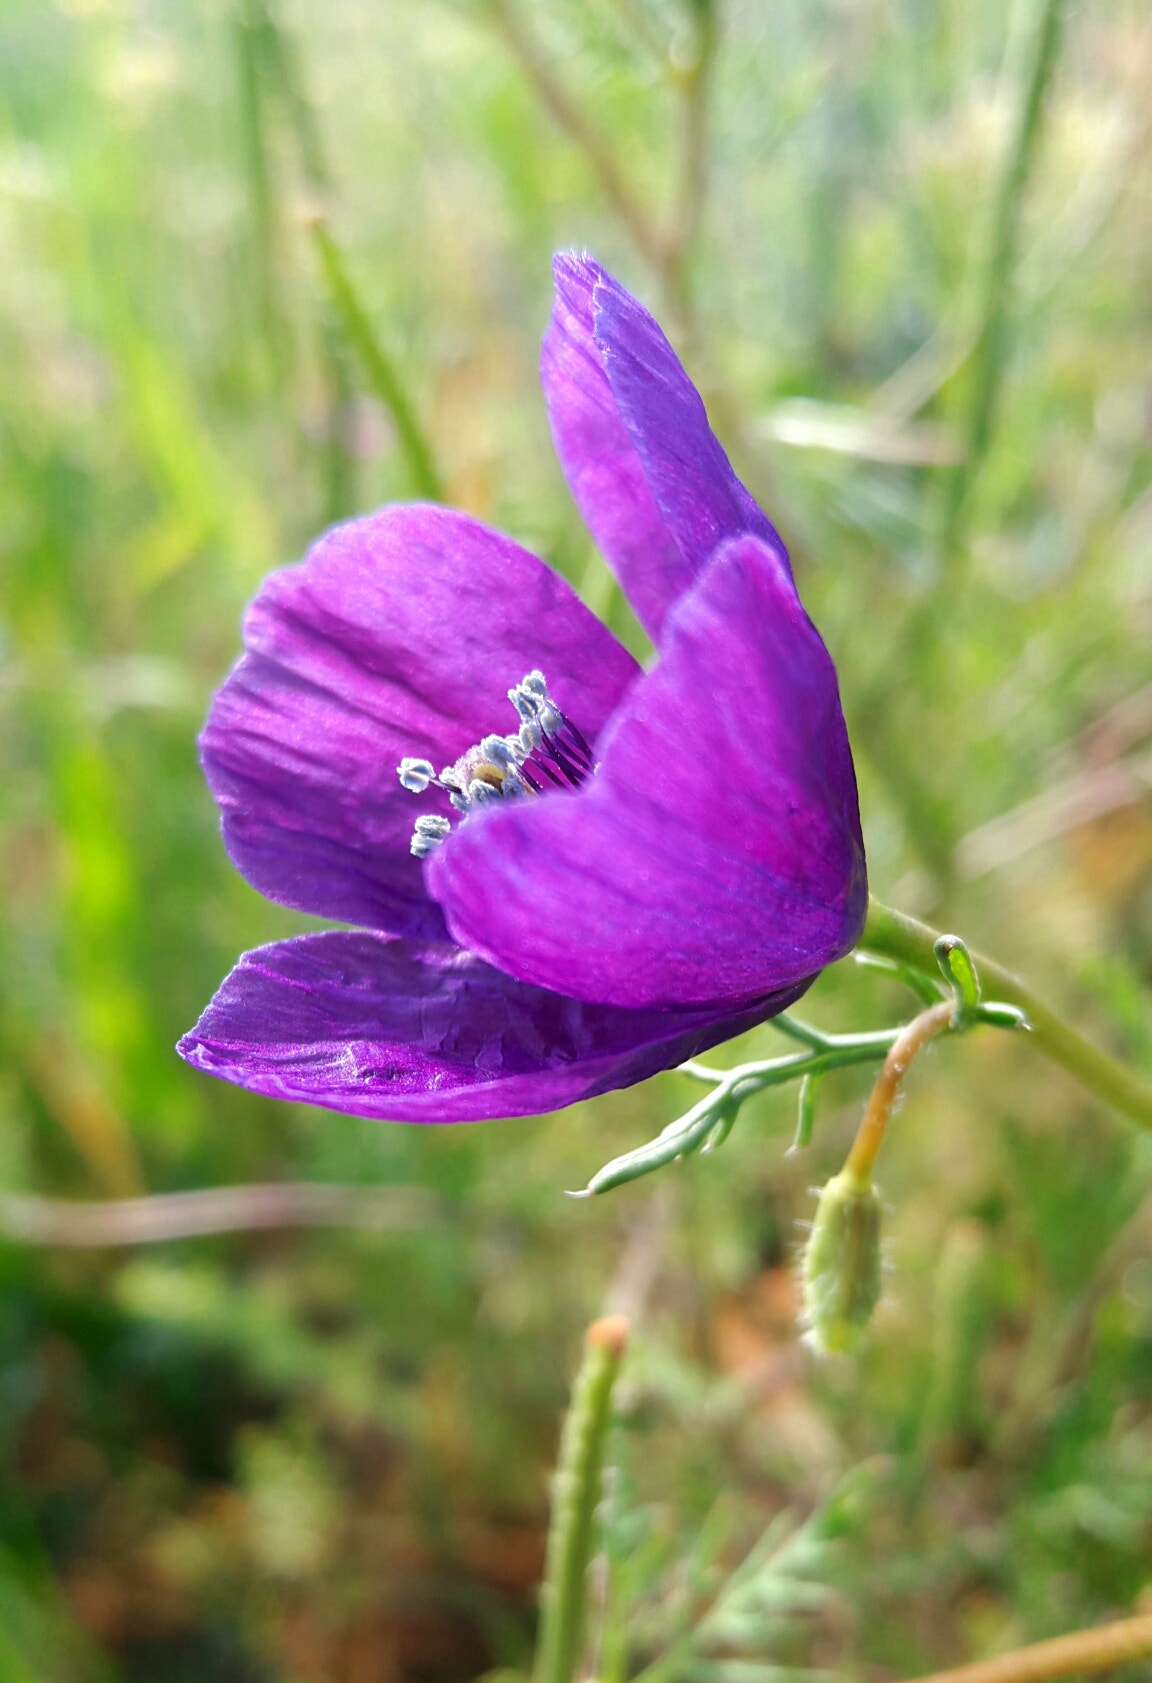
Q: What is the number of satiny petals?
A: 4